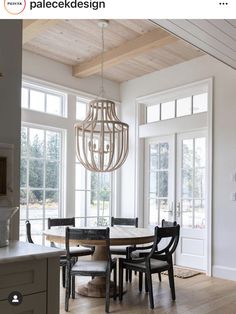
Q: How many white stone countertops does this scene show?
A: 1